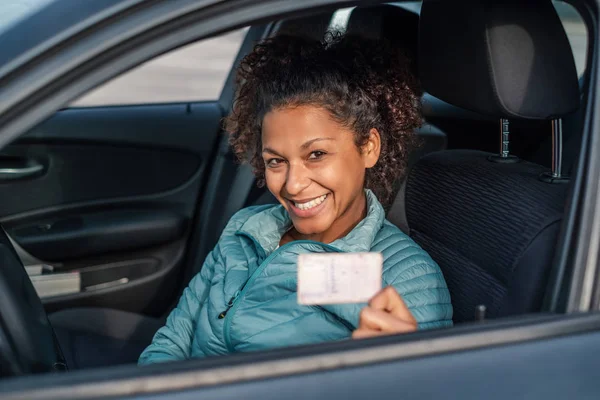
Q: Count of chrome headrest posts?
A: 2